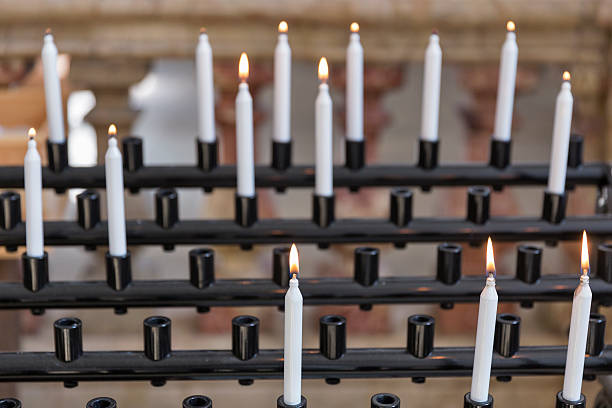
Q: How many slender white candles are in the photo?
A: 14